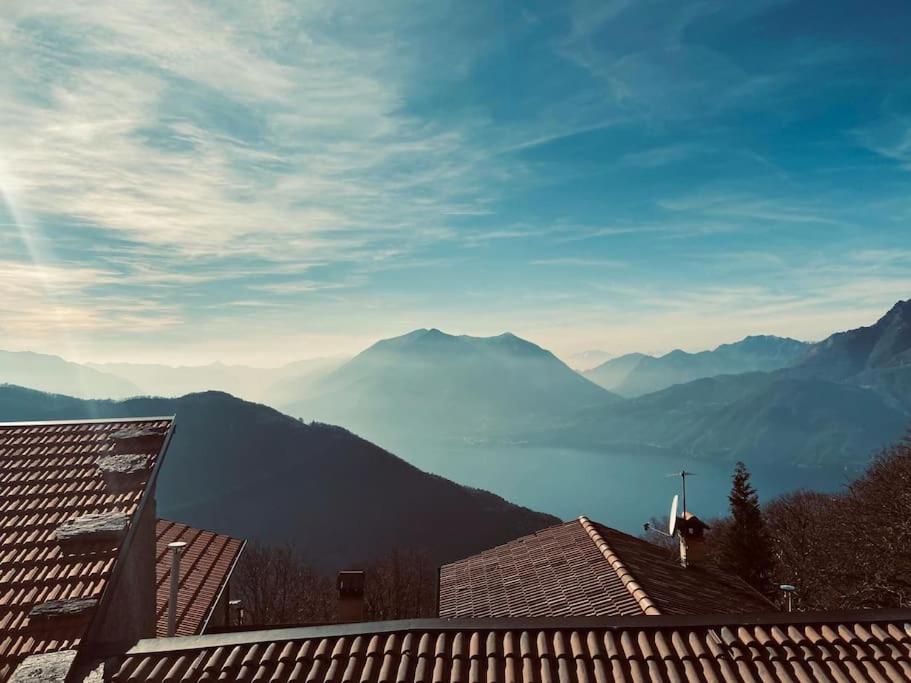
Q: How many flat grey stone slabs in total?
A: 5